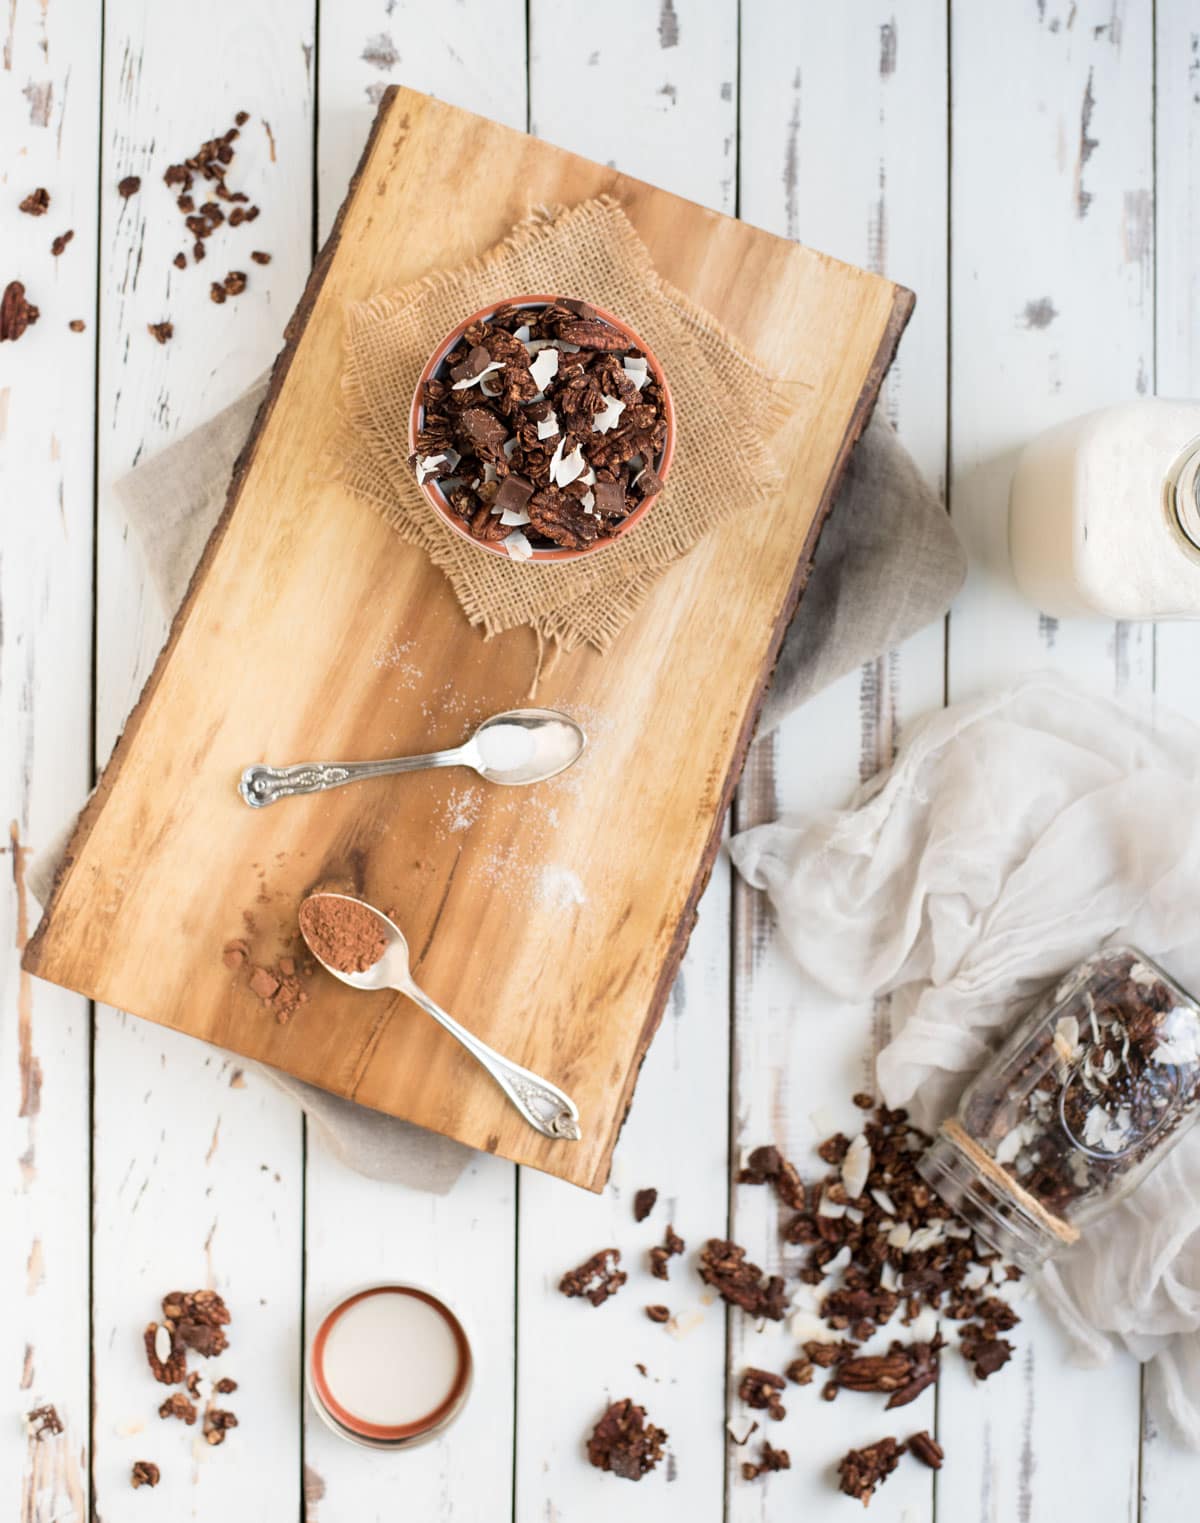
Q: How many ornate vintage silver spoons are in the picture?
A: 2